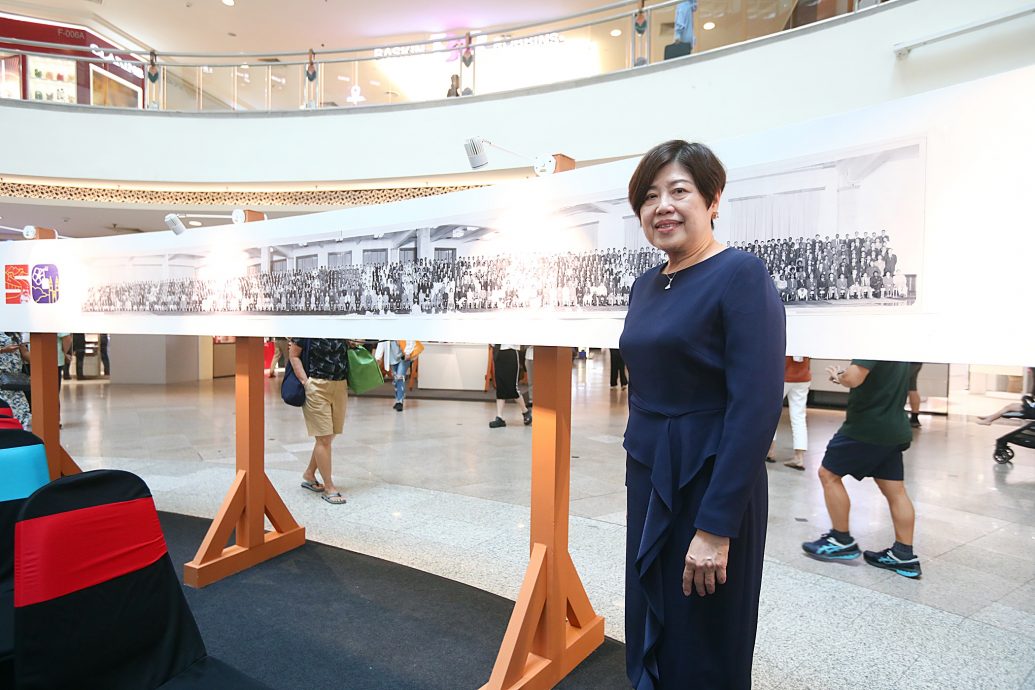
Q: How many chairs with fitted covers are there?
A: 4